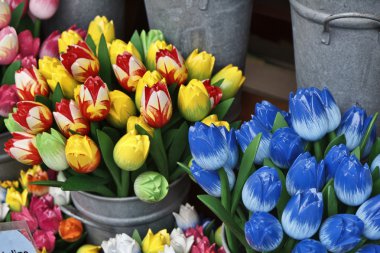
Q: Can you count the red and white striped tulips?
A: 10